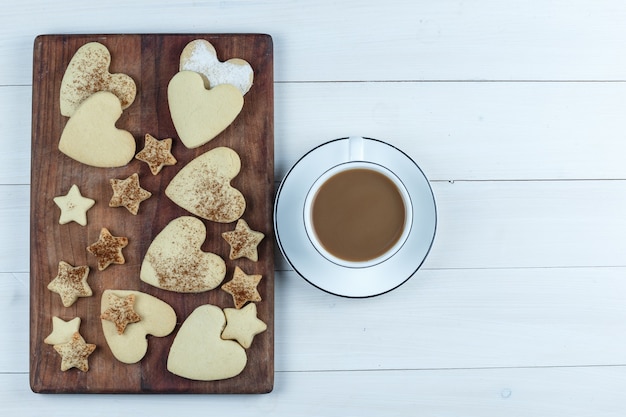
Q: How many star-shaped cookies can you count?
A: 11